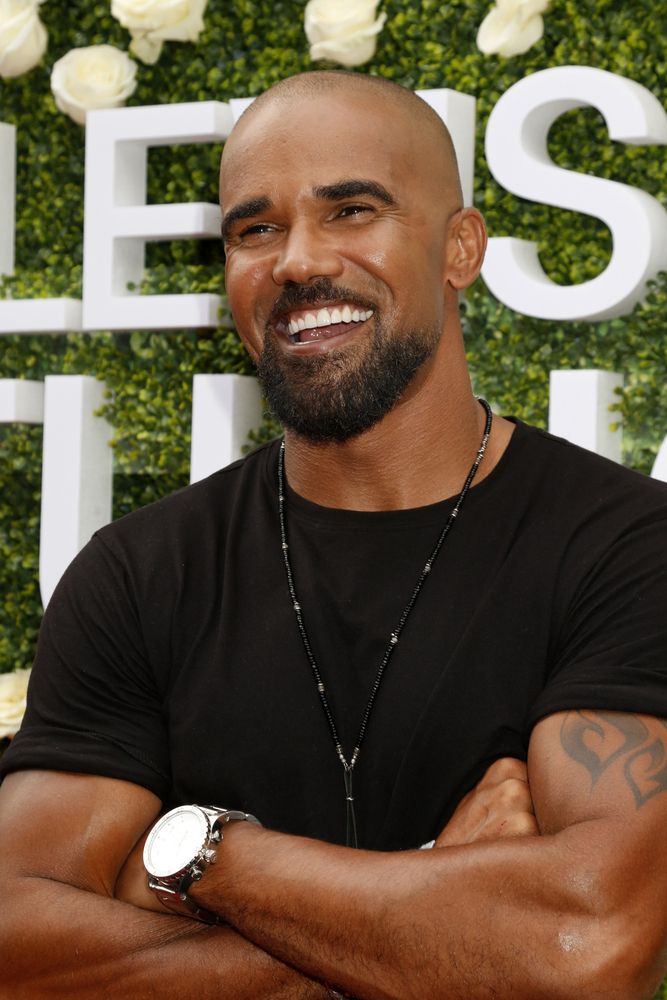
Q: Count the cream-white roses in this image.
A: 6